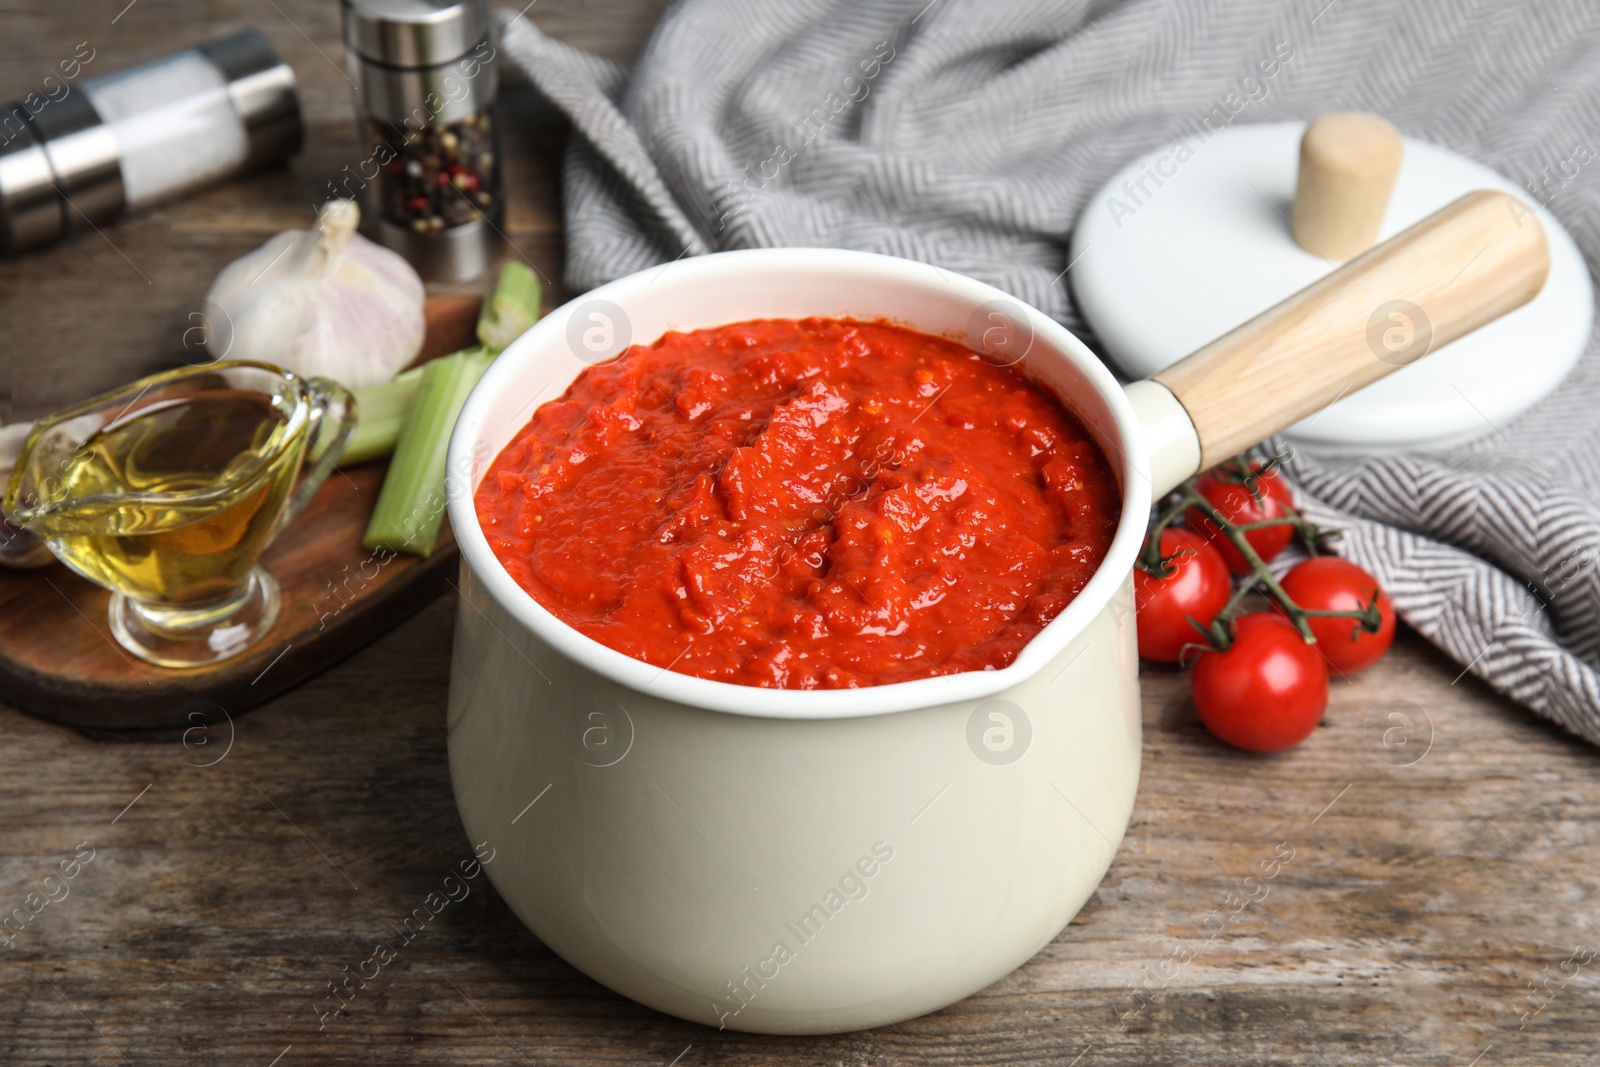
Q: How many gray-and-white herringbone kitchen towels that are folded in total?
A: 1